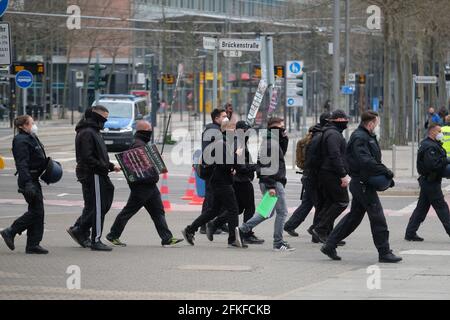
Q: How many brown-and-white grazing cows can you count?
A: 0